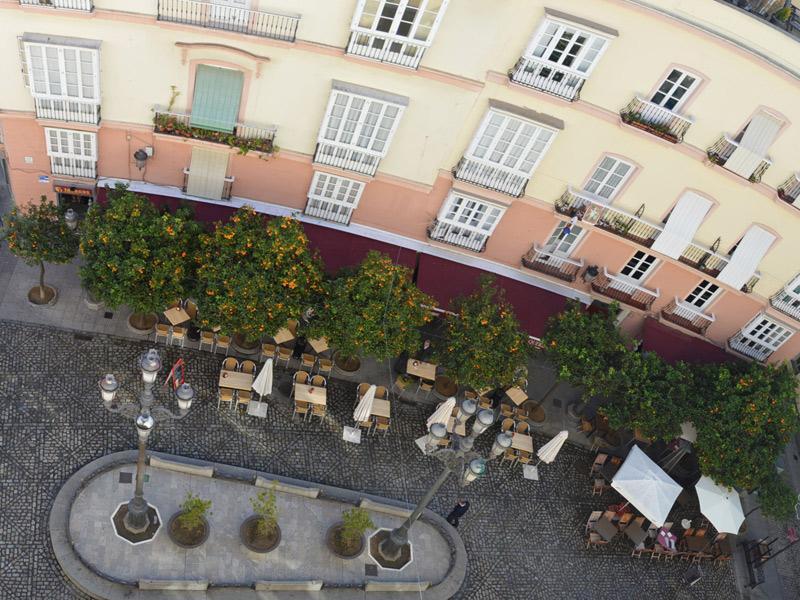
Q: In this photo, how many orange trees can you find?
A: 8